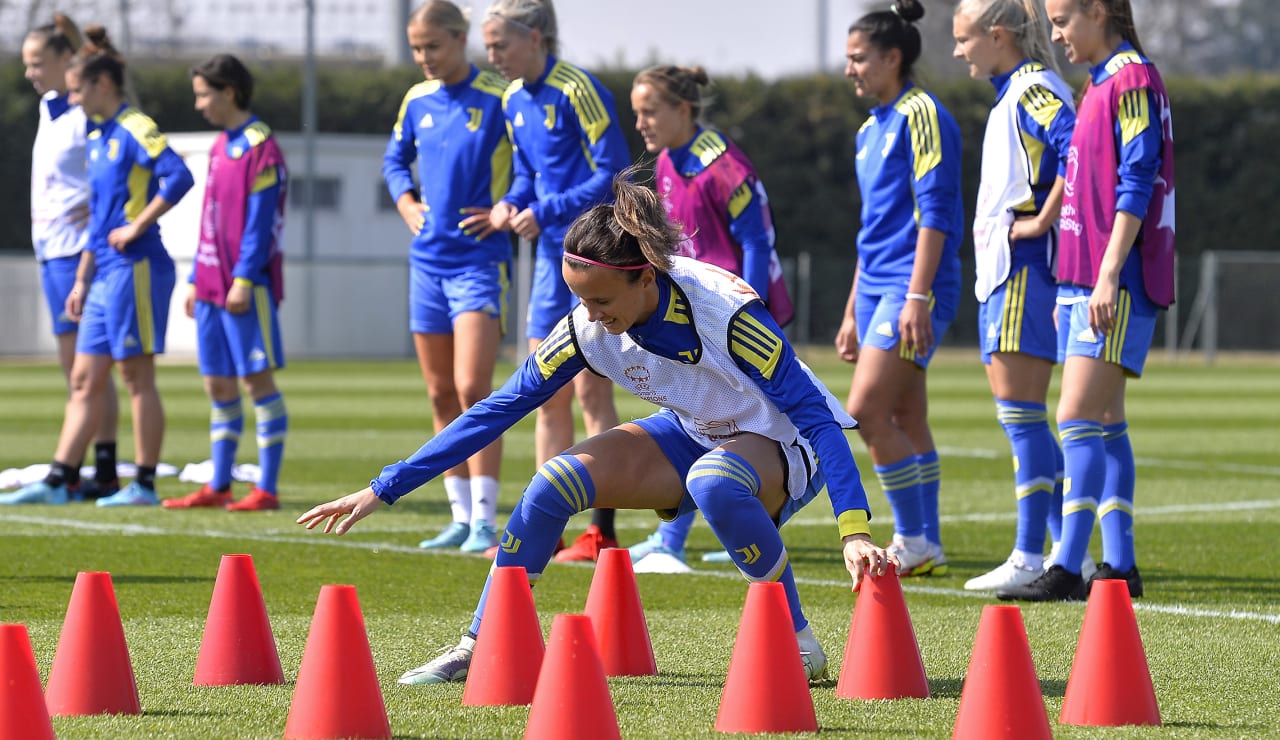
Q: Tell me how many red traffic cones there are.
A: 11